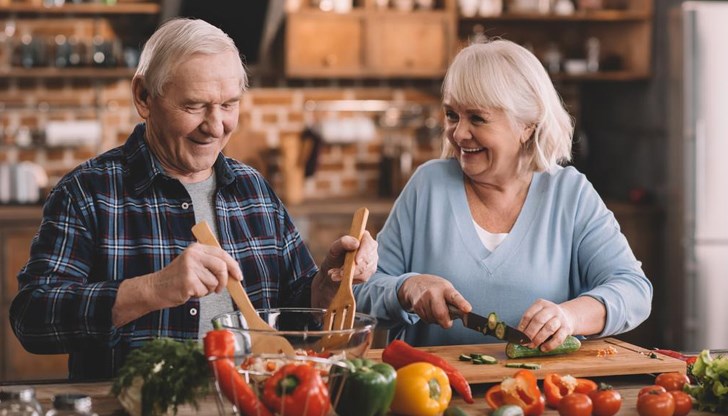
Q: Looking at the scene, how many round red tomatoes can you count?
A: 6